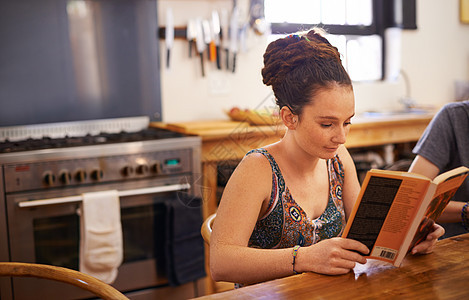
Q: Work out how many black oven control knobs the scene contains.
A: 7